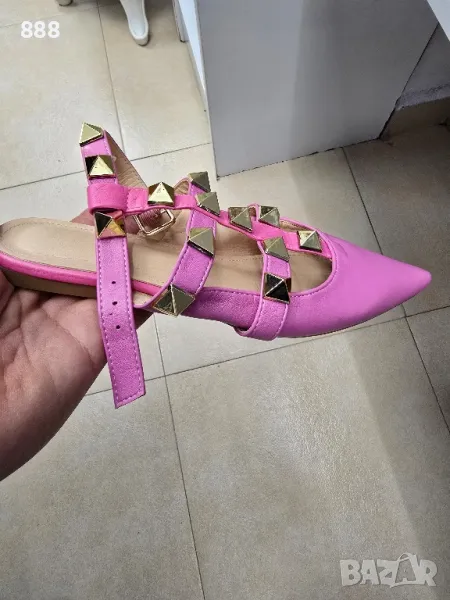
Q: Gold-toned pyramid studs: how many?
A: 13